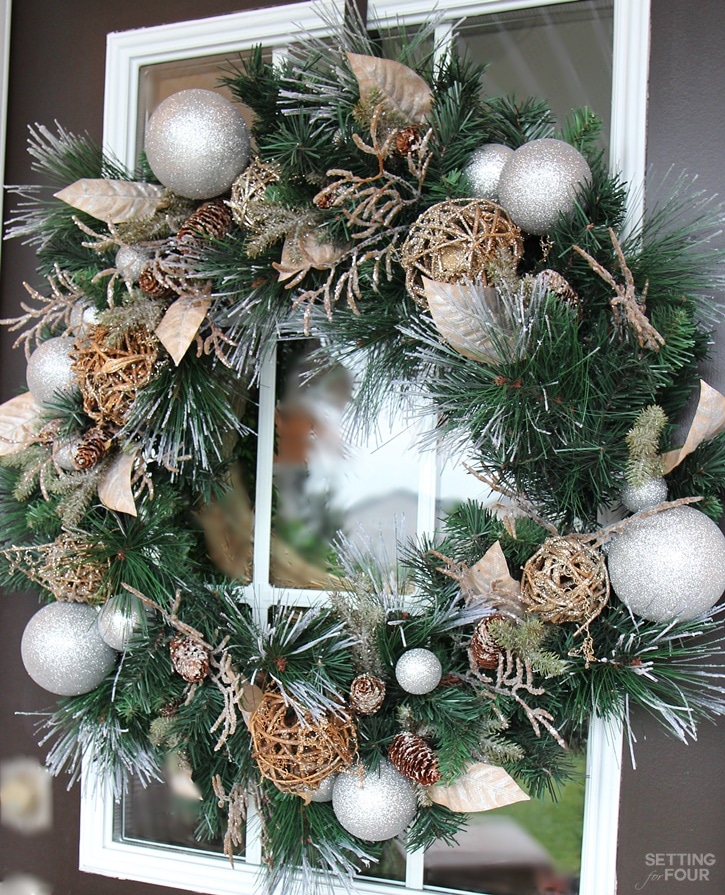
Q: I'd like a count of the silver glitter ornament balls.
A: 14